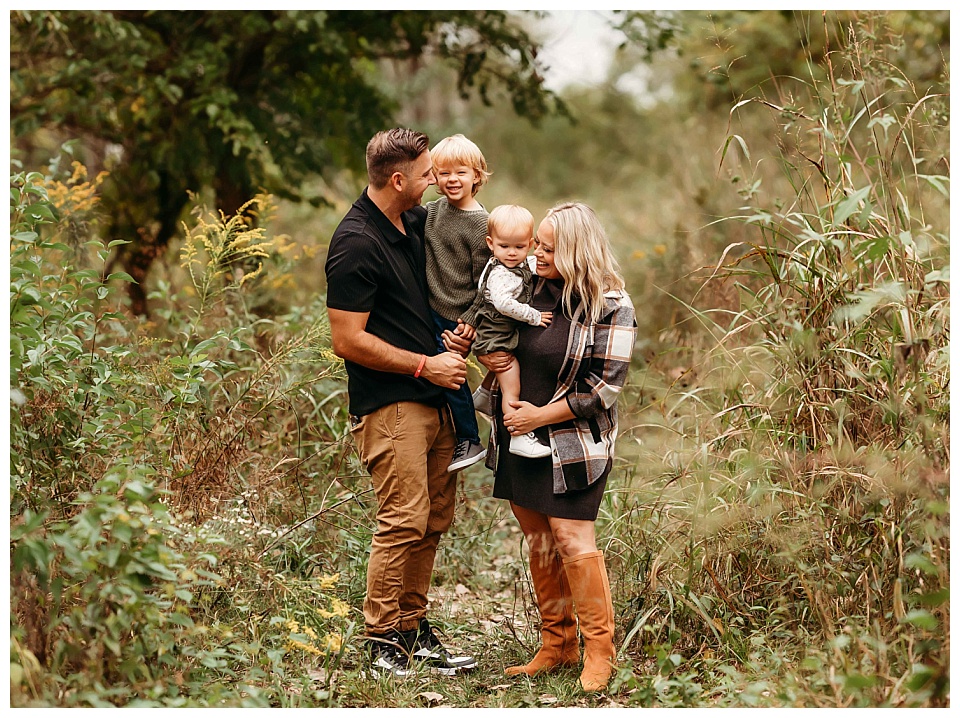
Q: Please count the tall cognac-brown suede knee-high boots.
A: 2